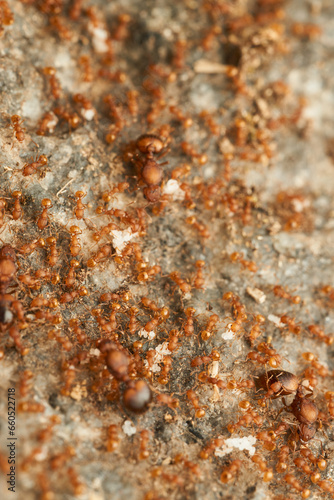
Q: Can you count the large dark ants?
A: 4